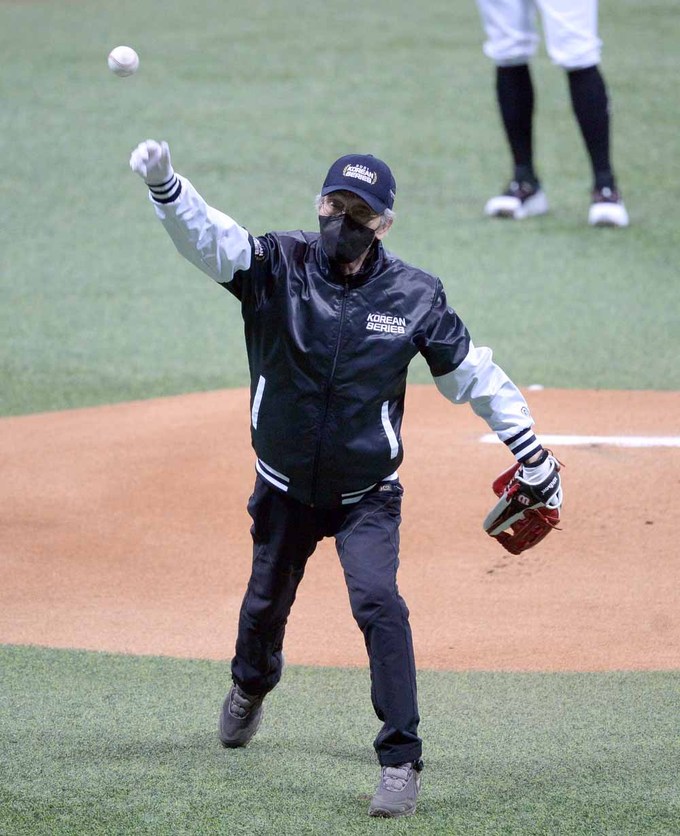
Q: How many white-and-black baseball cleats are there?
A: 2